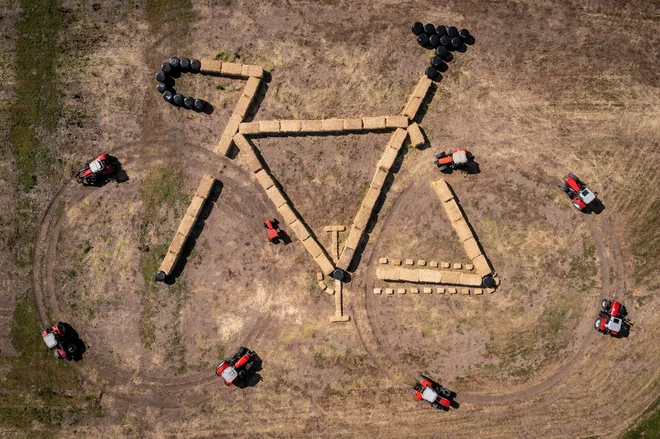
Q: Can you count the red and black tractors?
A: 8